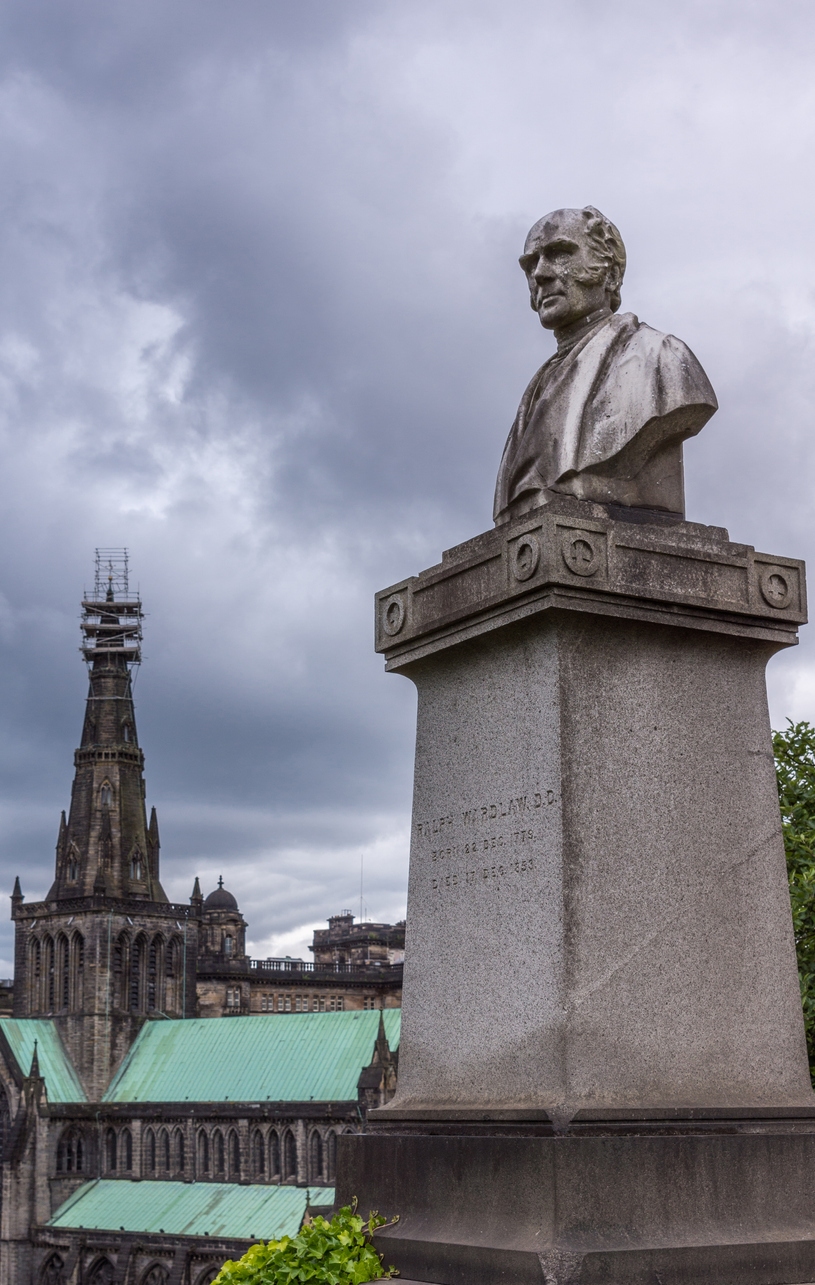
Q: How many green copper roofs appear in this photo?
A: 3